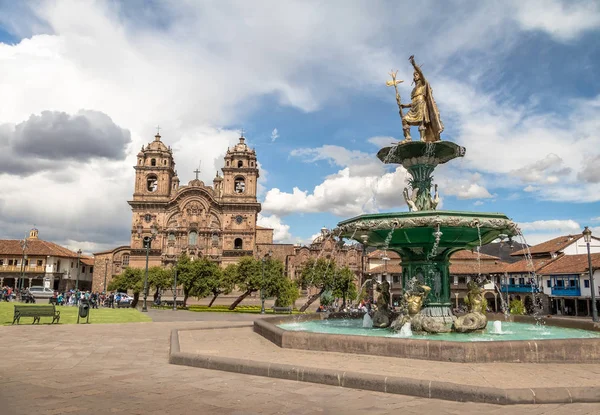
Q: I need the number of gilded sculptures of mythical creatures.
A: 3